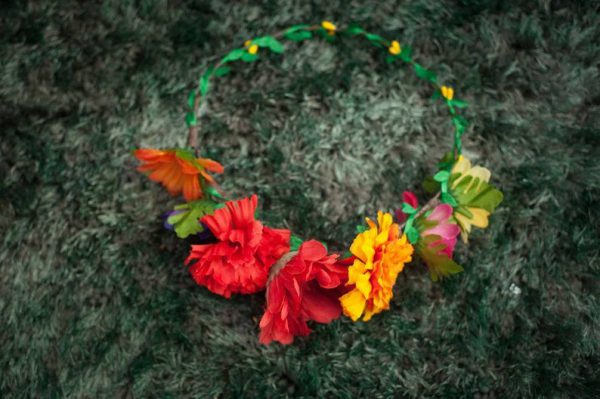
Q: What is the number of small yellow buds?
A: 4